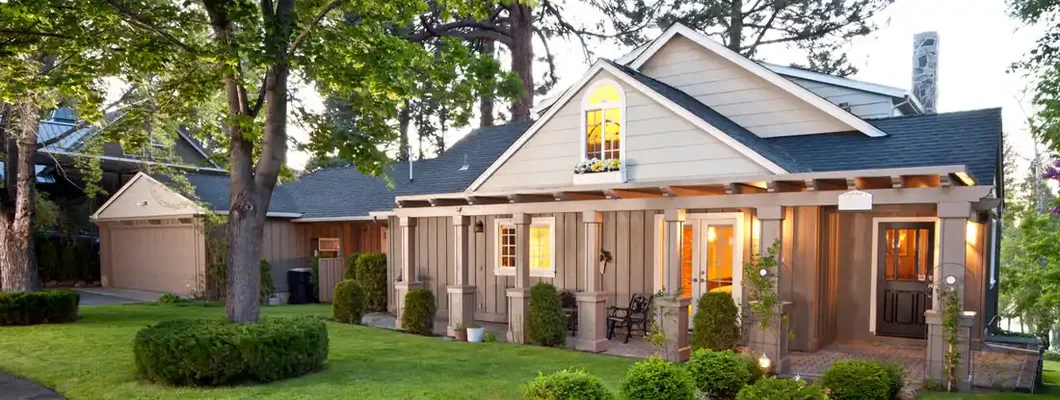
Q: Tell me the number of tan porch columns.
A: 7